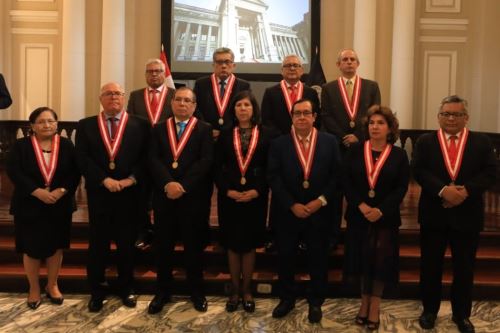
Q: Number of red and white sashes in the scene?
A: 11